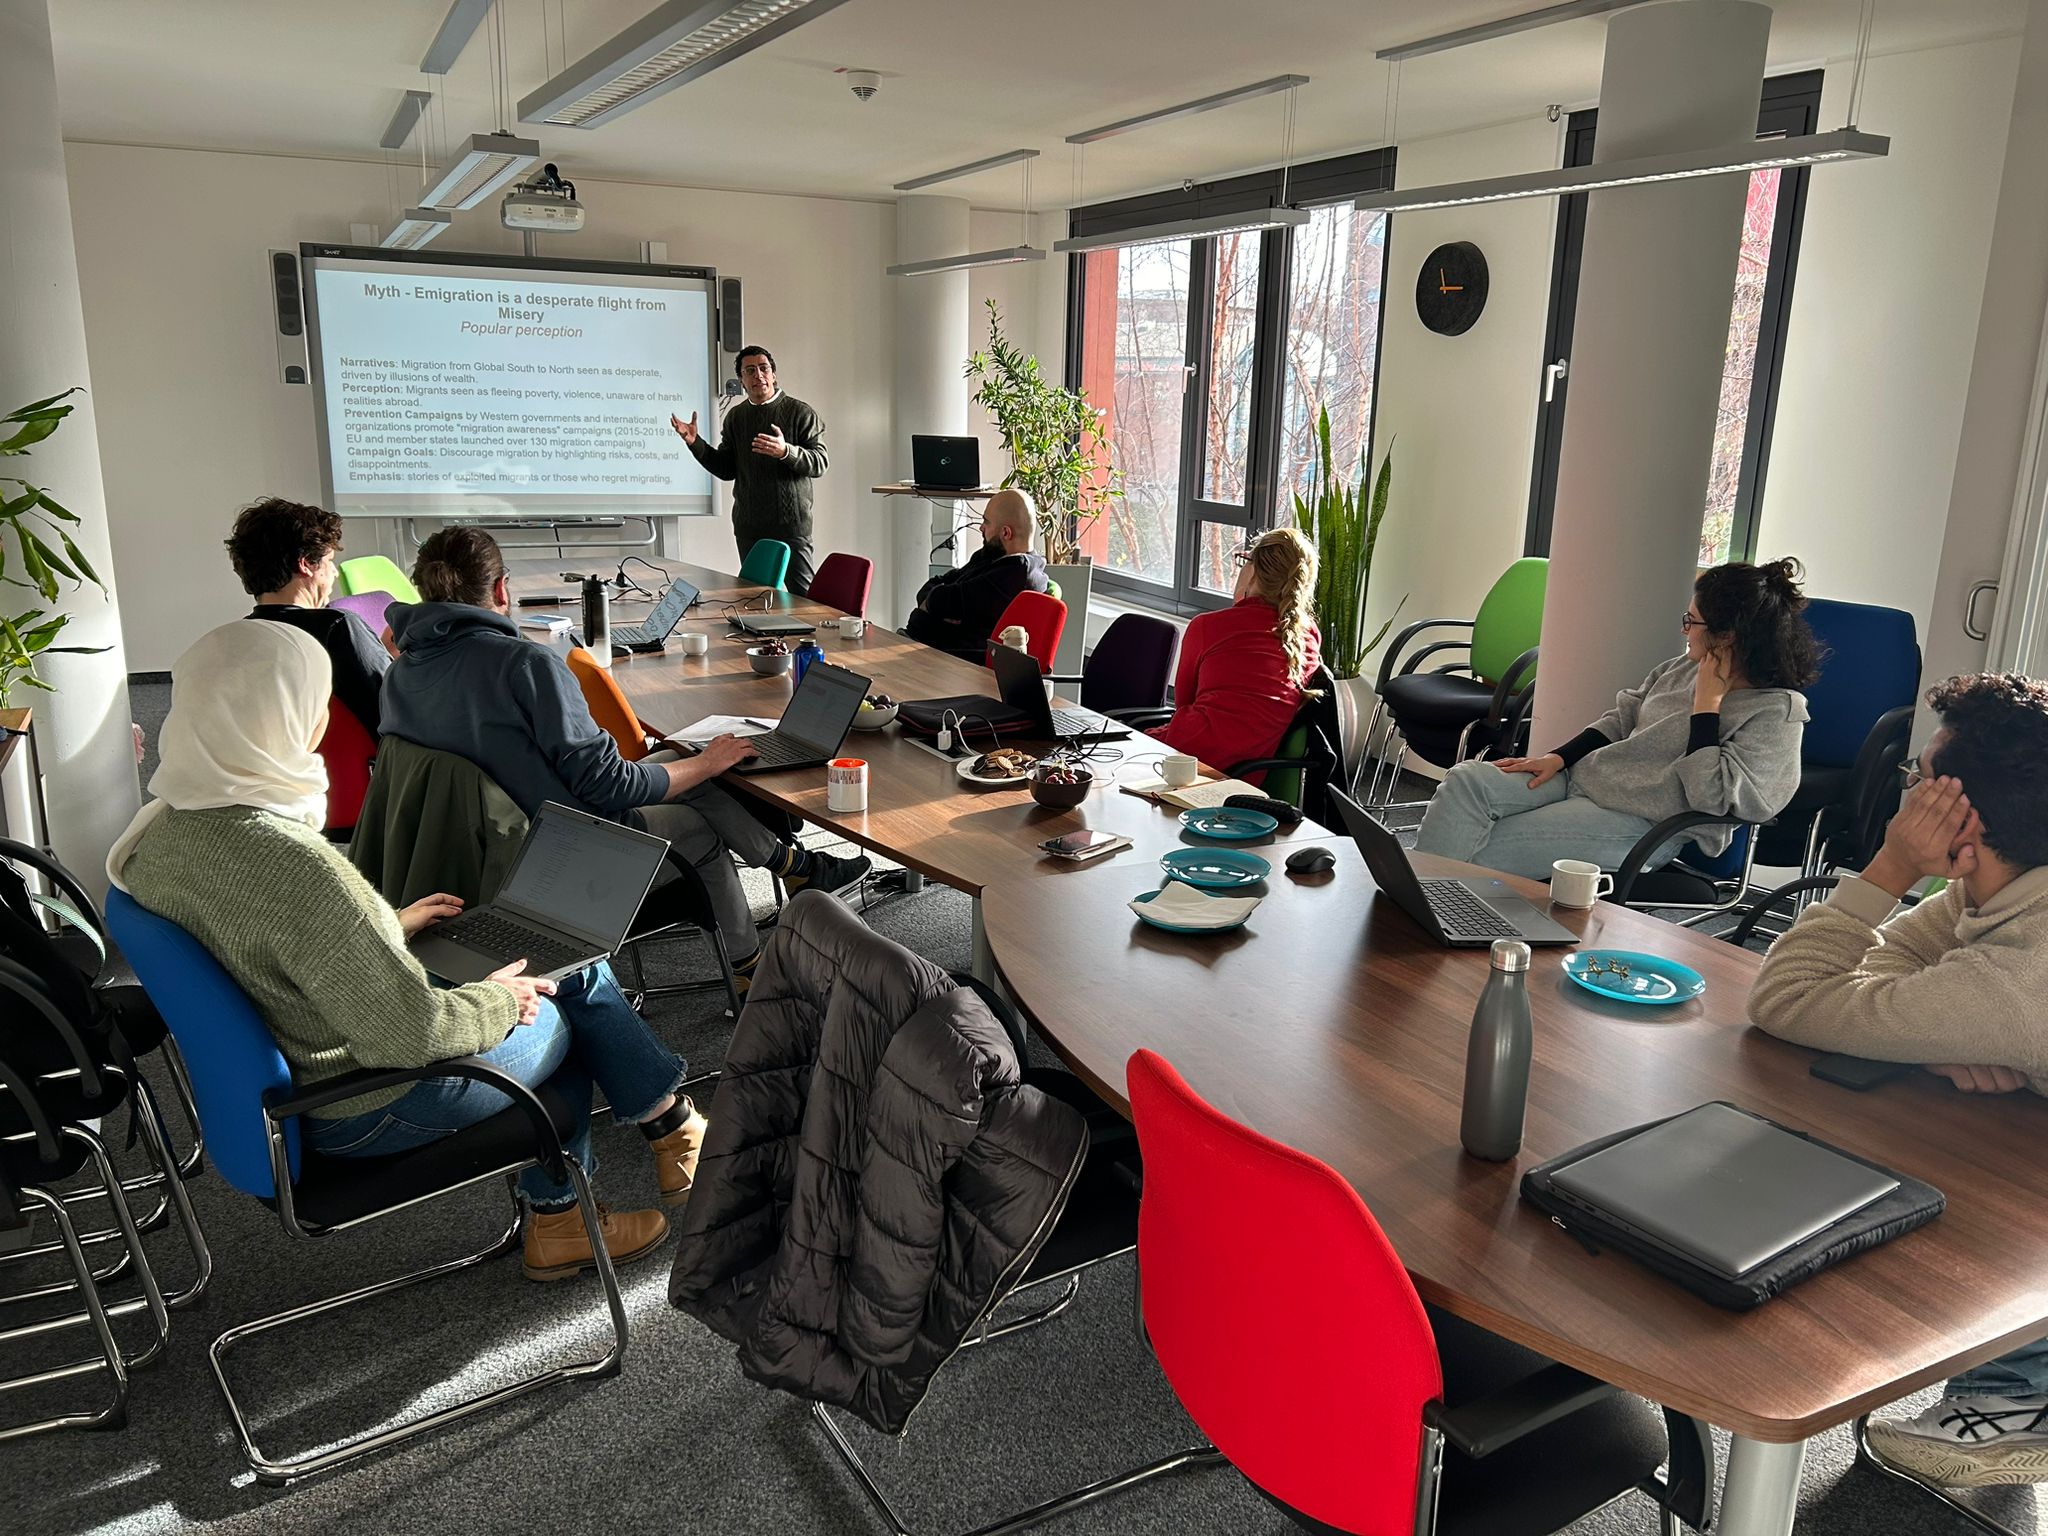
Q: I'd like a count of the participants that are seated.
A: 7